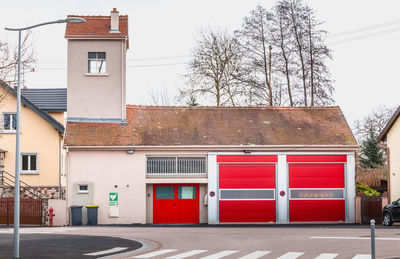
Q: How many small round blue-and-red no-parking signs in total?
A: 2